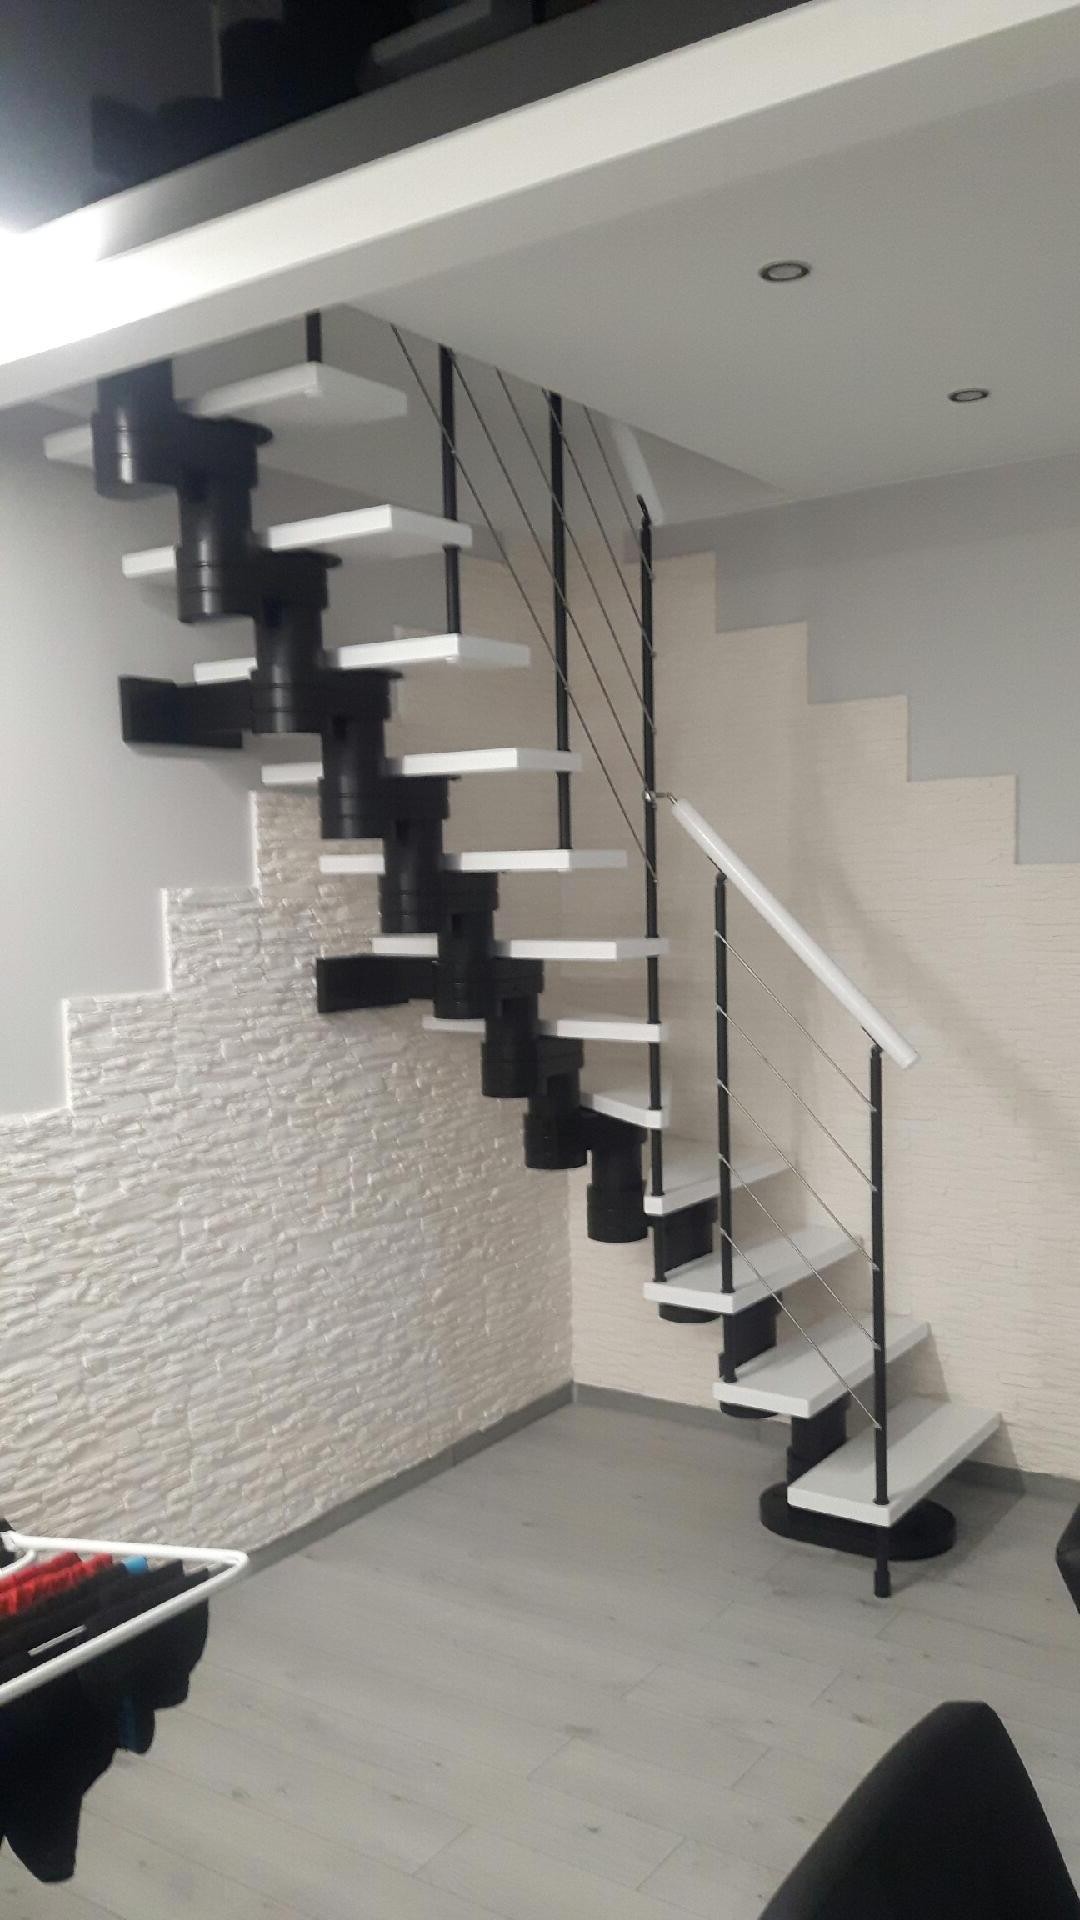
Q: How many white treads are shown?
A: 12